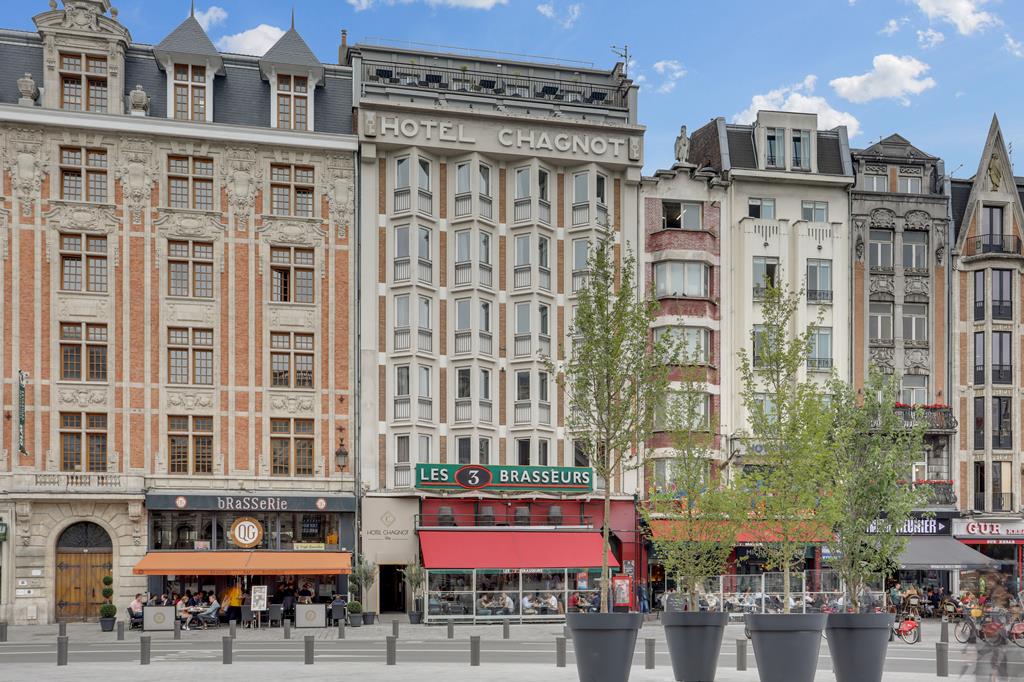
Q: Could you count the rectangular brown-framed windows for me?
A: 15